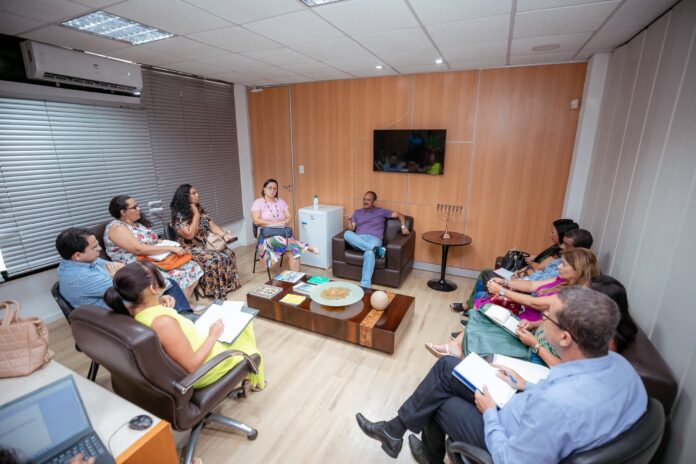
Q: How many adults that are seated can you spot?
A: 11